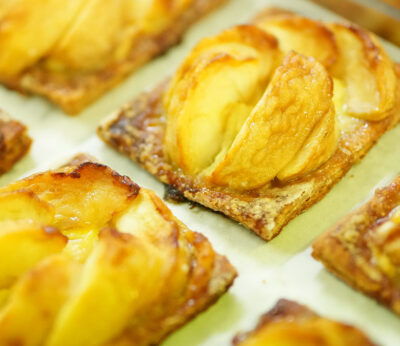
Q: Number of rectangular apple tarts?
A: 6